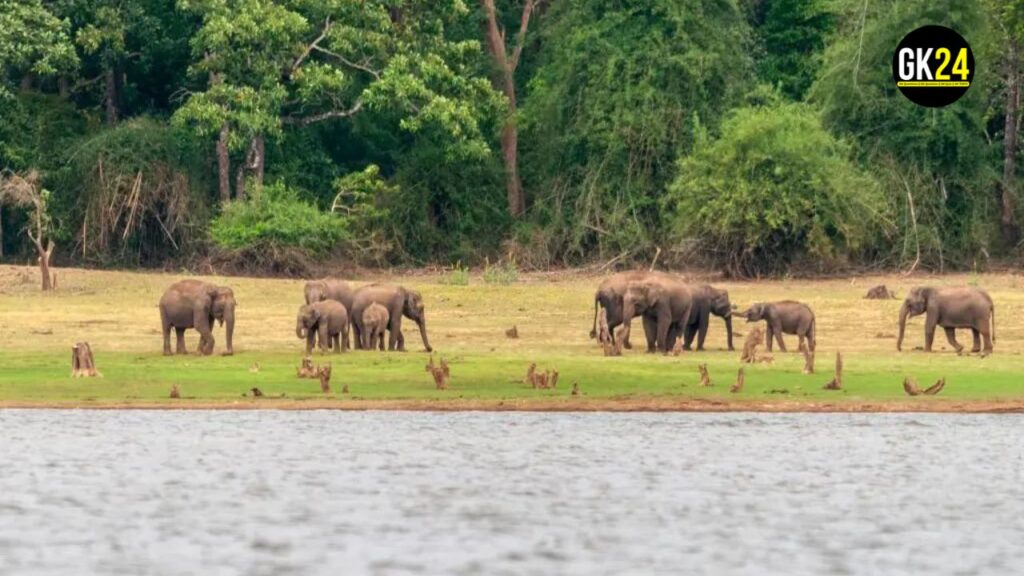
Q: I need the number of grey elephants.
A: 10